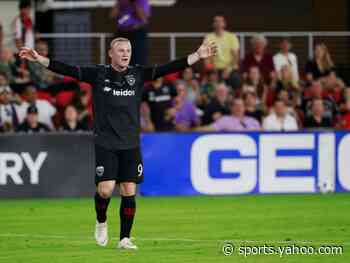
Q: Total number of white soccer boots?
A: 2